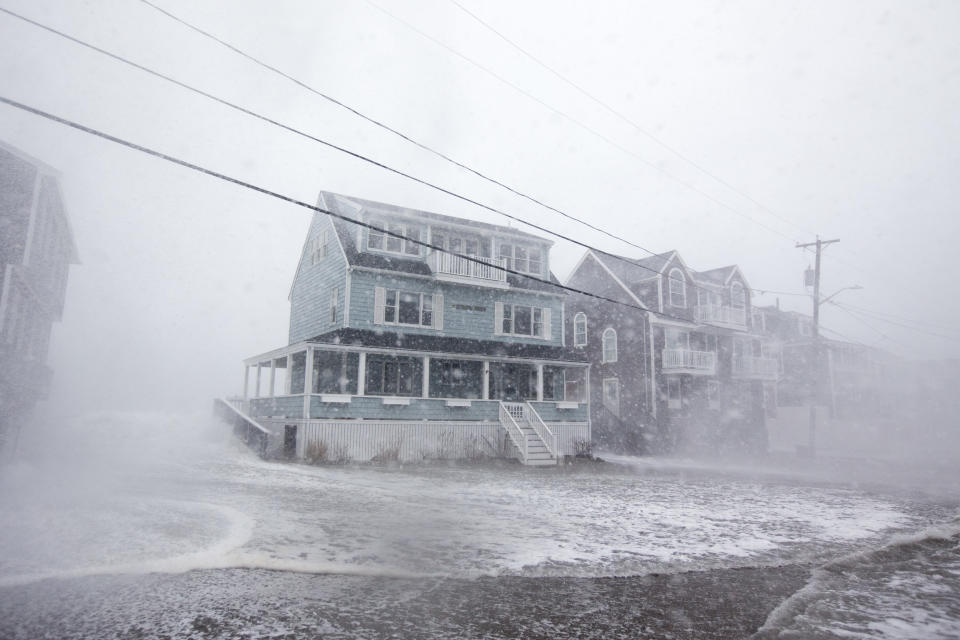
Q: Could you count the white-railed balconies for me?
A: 4